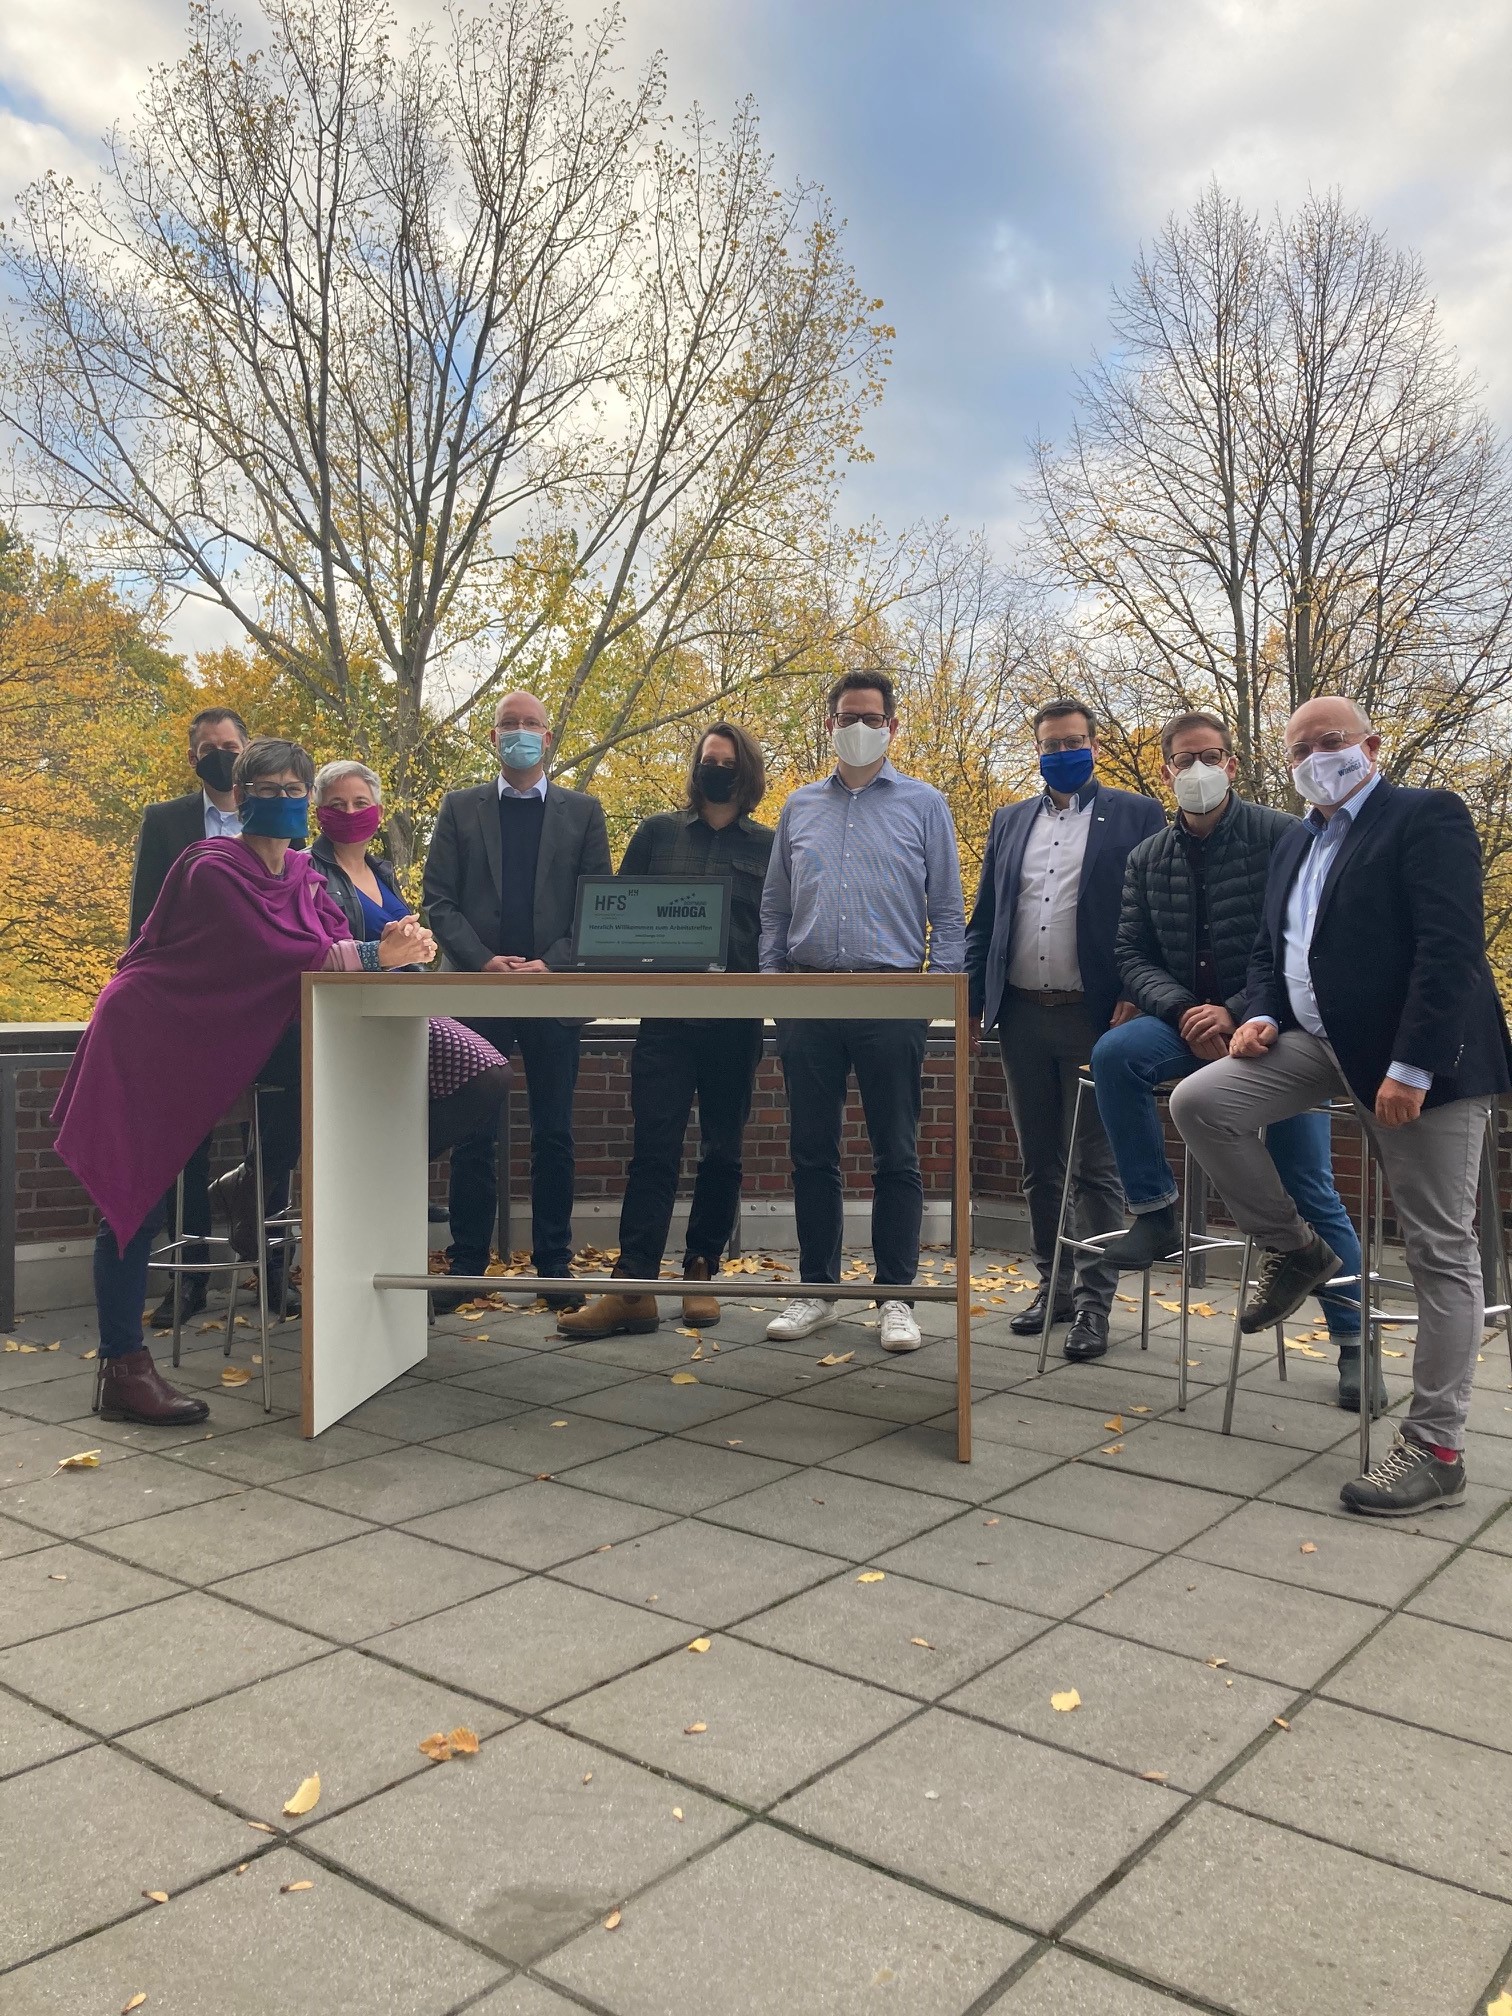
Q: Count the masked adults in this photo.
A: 9